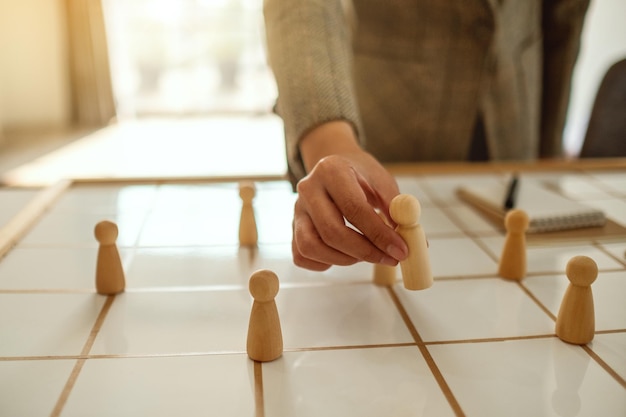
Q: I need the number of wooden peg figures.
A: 7